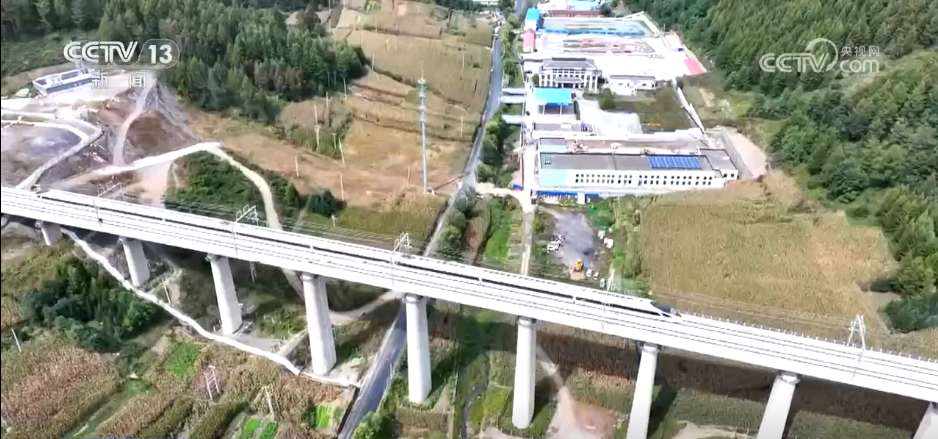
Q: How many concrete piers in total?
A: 9